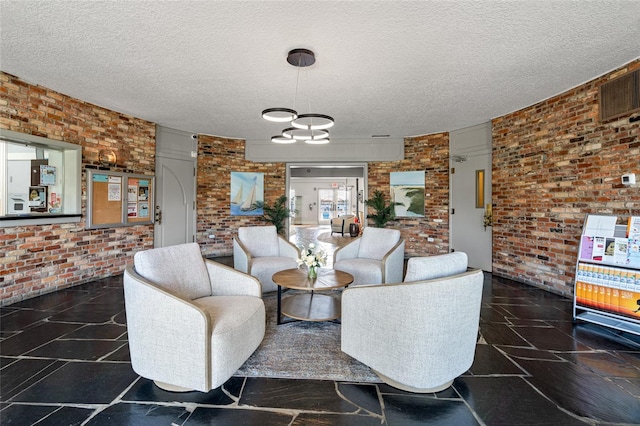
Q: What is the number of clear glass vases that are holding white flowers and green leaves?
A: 1